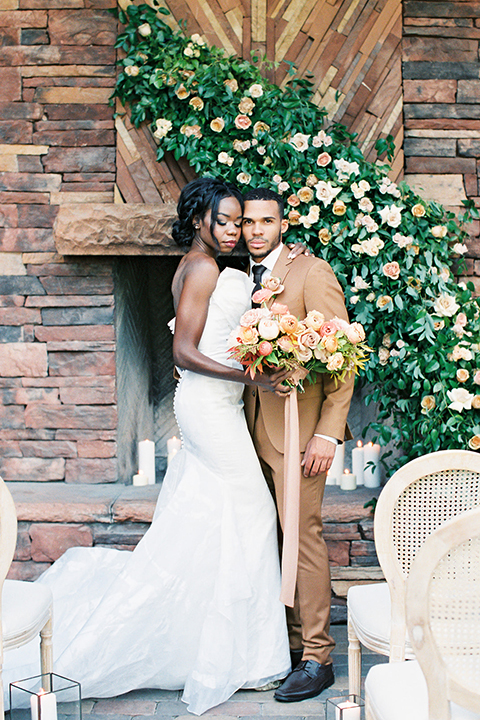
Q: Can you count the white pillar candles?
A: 11